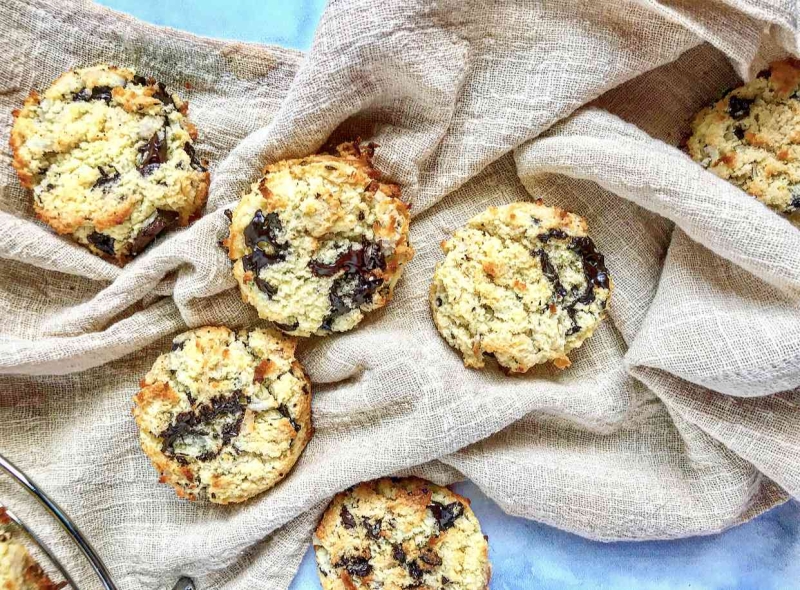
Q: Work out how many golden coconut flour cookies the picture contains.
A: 7